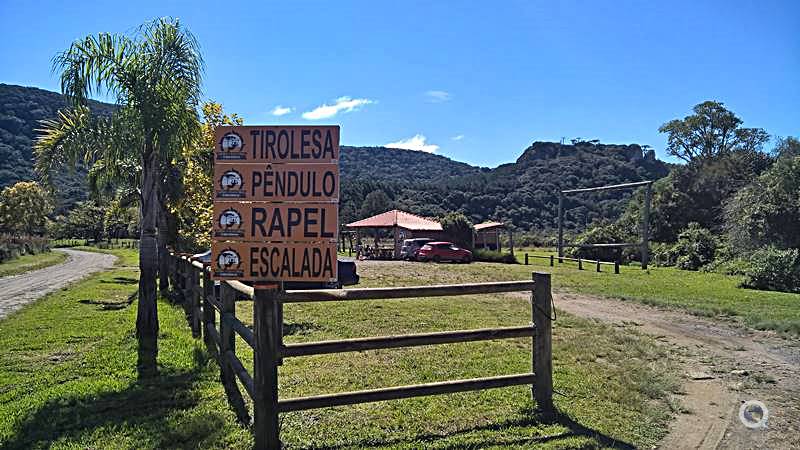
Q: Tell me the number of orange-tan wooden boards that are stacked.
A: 4